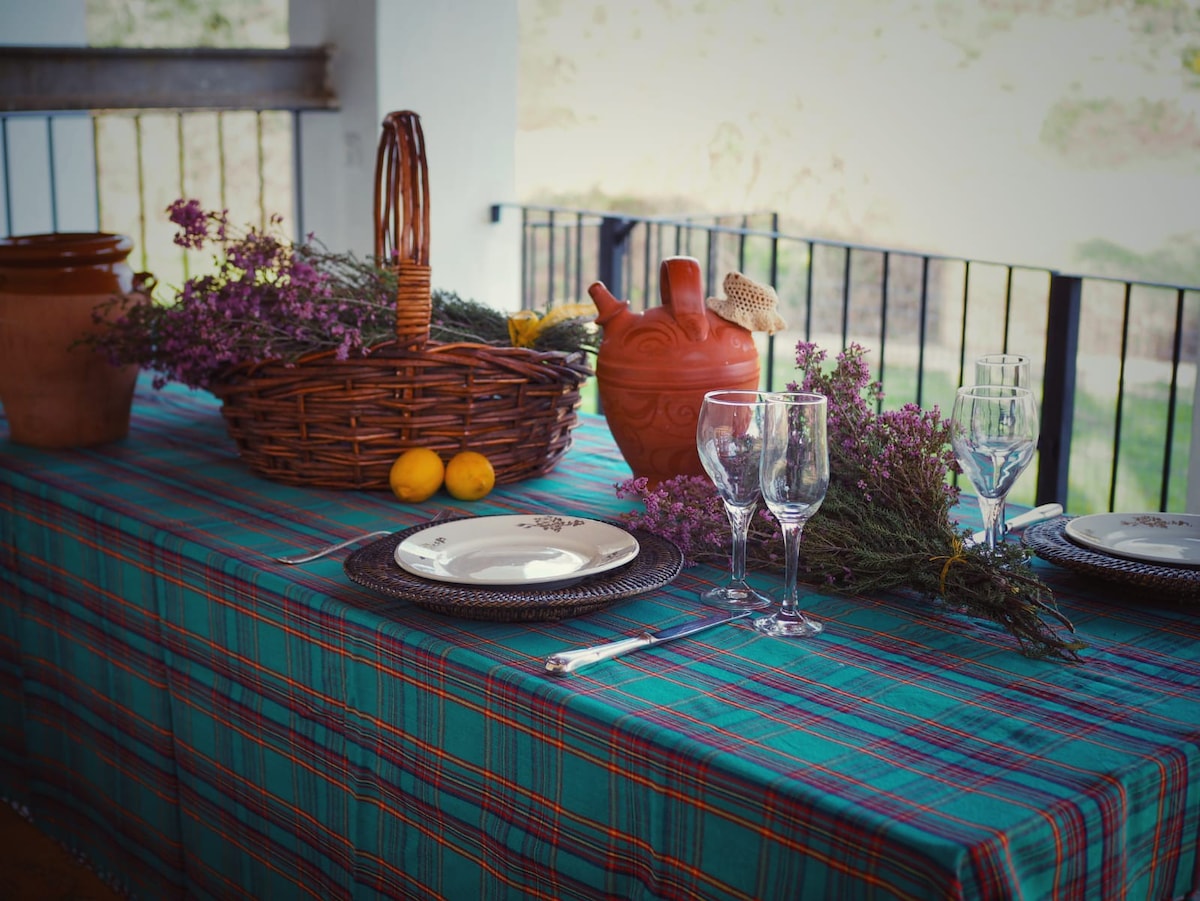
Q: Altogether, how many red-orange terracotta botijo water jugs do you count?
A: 1